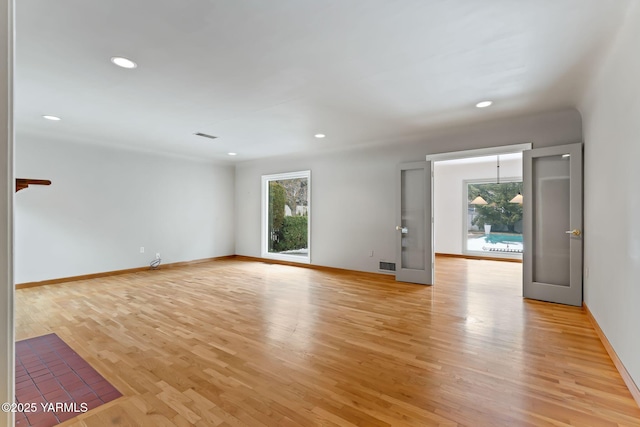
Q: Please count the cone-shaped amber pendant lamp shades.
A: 2